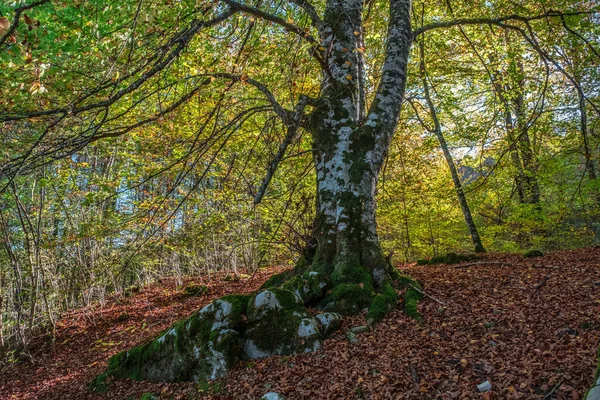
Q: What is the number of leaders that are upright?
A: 2